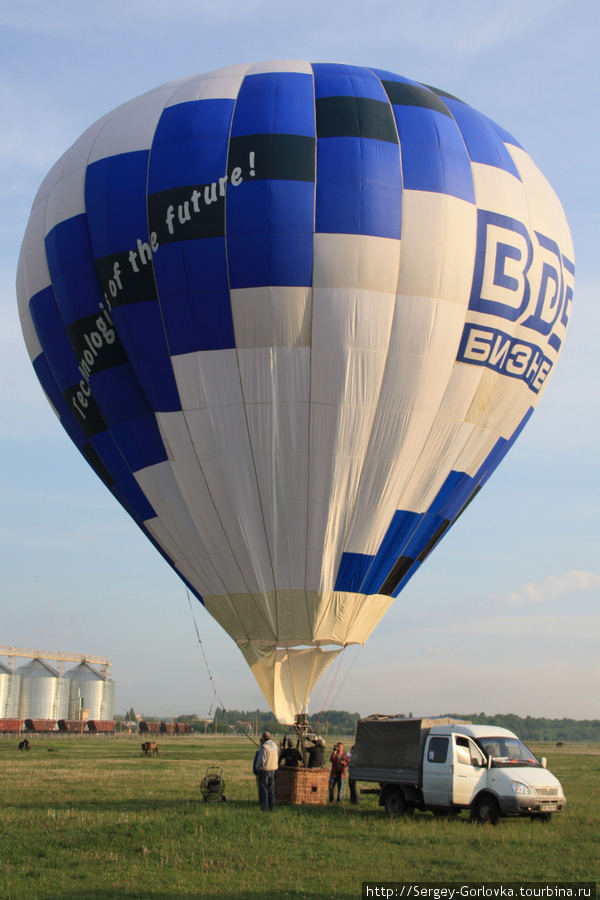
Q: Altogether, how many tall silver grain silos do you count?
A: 3